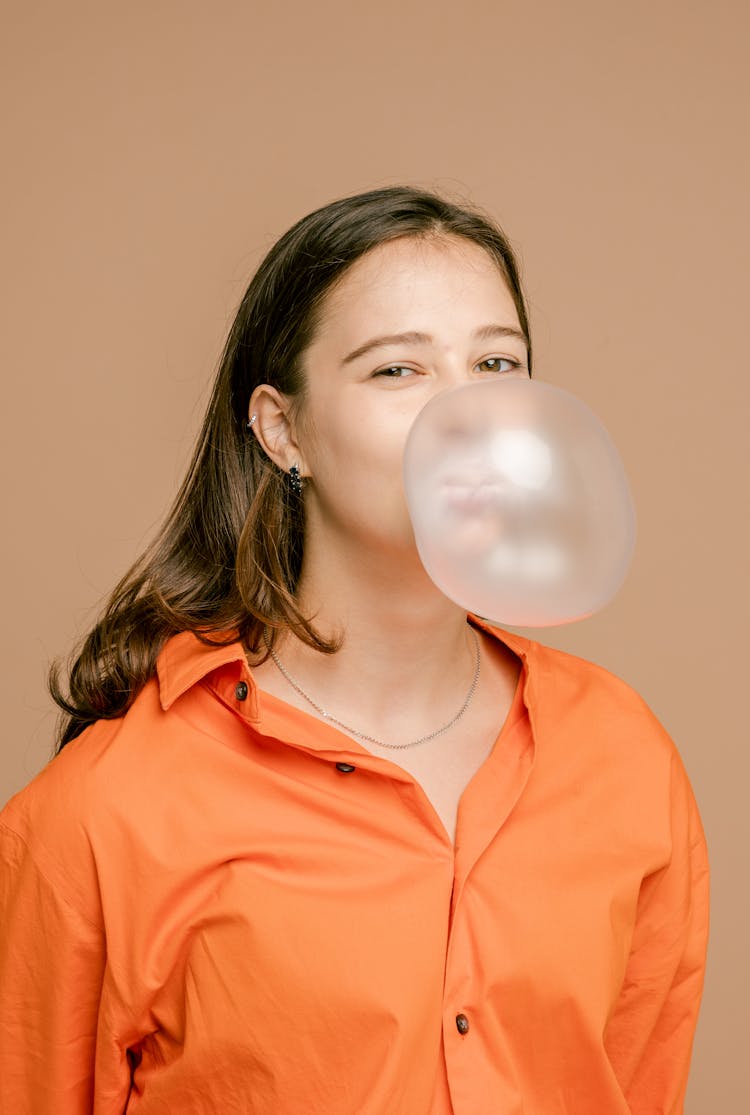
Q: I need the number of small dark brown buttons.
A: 3